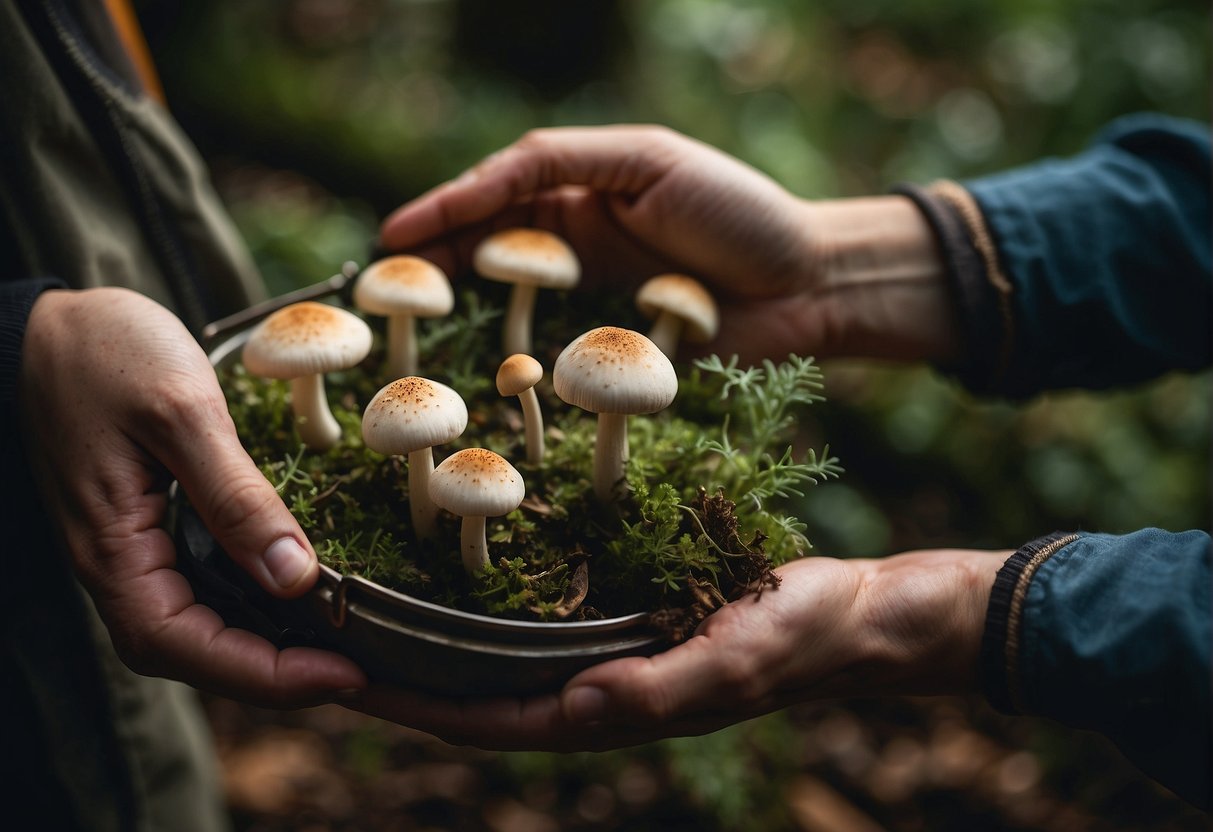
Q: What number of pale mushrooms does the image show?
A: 8